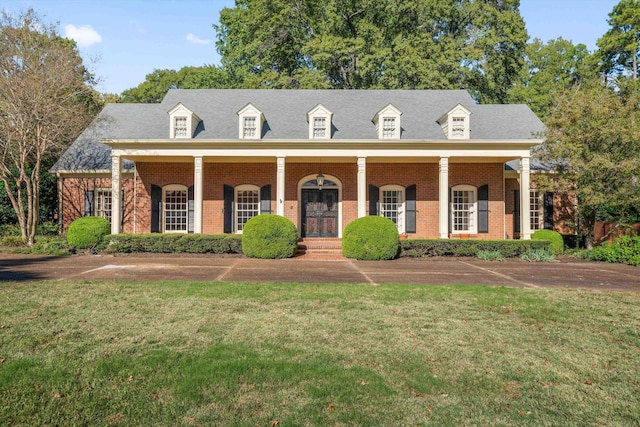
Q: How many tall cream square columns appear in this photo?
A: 6